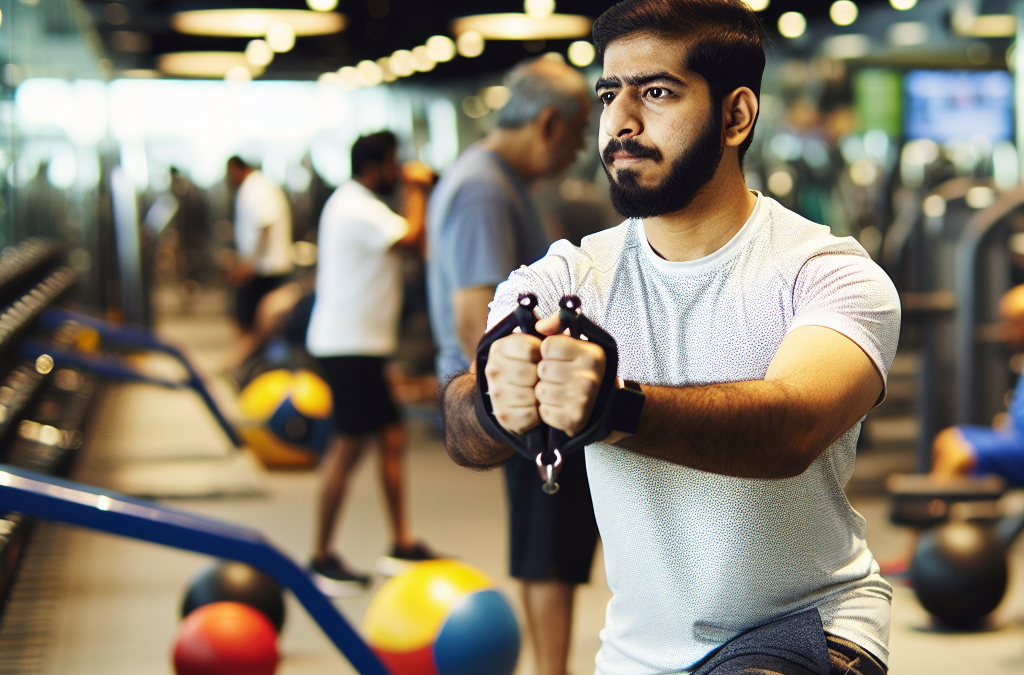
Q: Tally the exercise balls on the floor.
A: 5